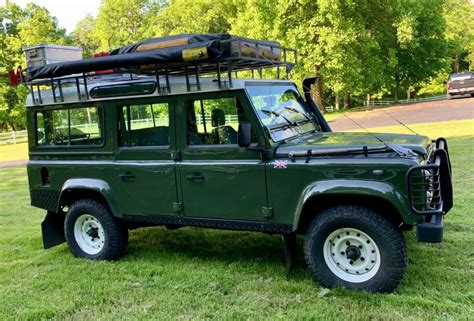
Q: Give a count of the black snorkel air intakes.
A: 1